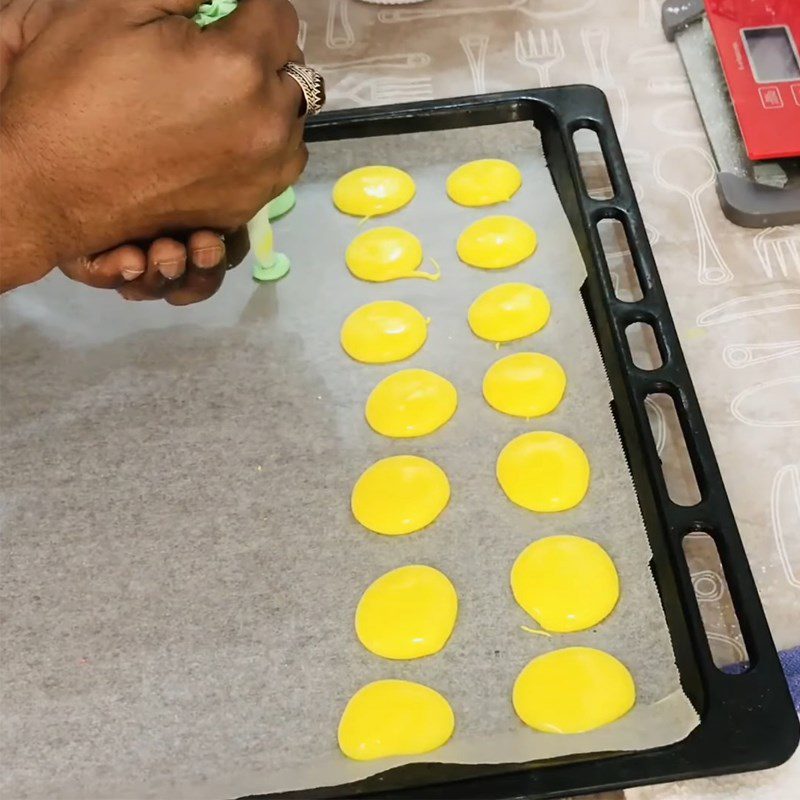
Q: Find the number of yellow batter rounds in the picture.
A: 14